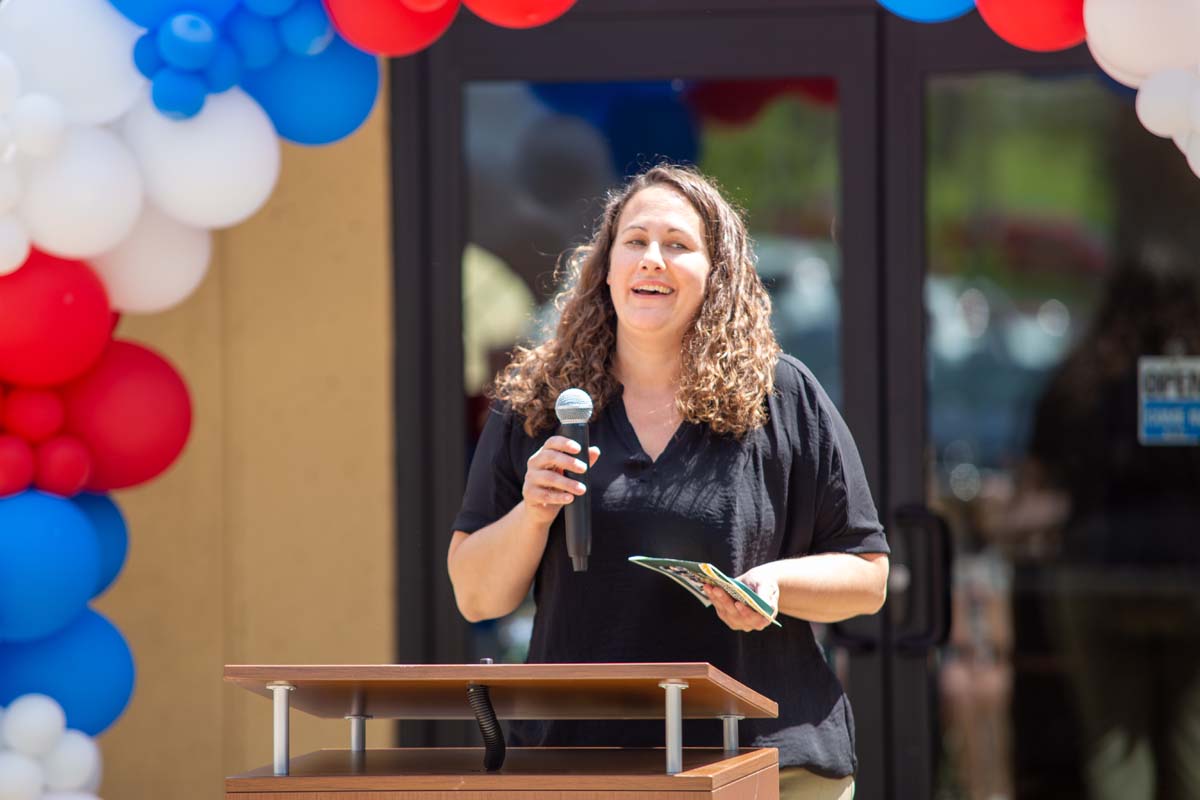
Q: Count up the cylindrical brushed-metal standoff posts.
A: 4